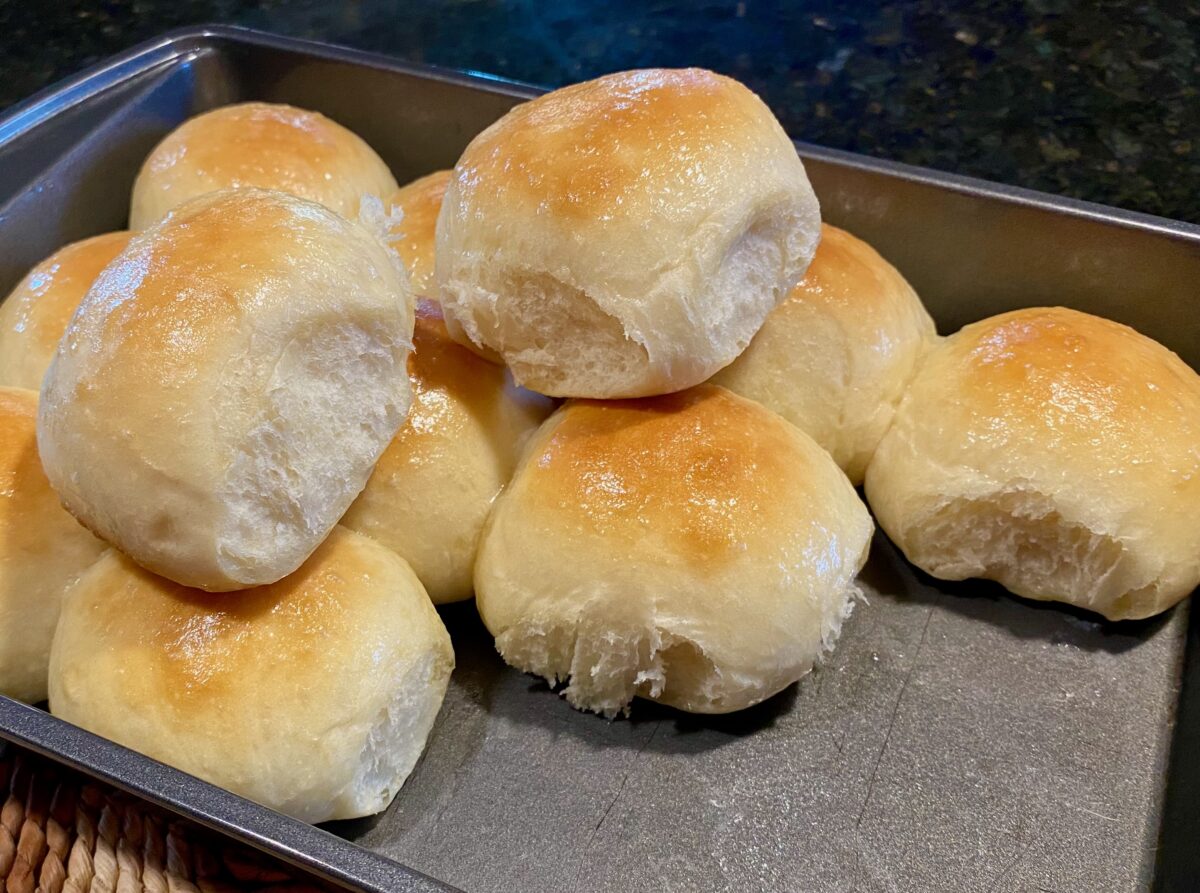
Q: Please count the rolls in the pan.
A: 11